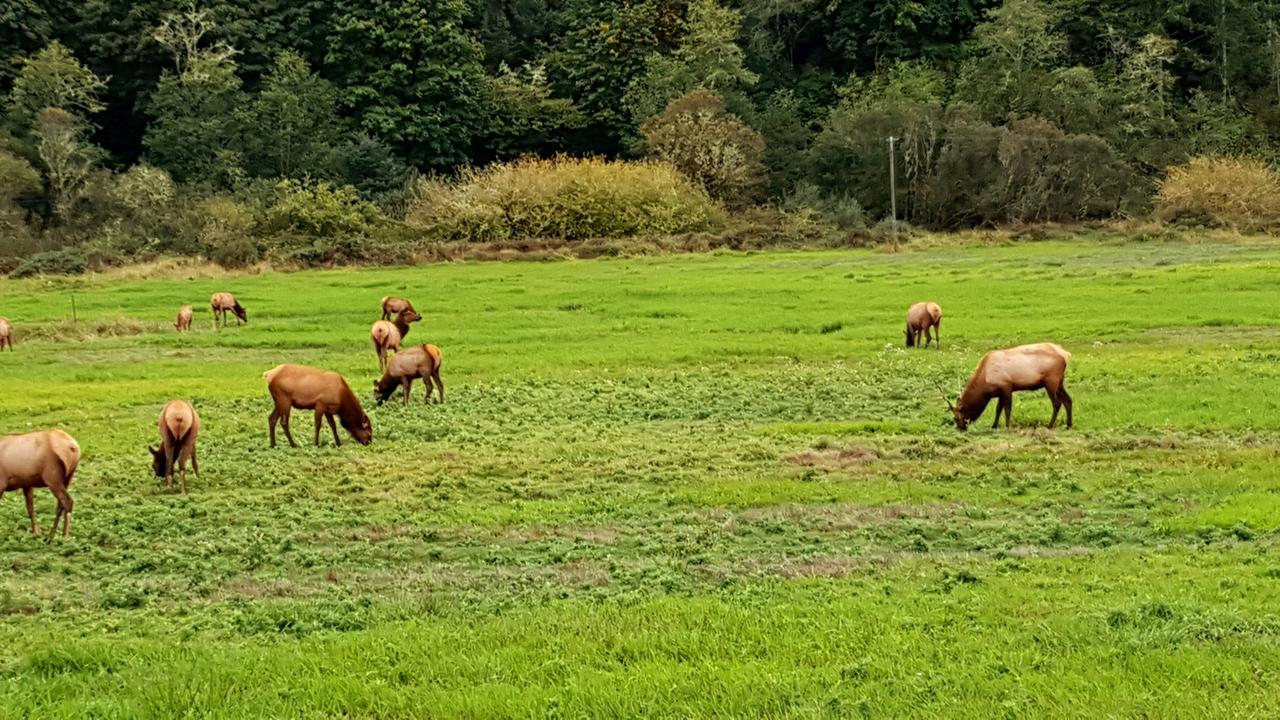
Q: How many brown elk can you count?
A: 11